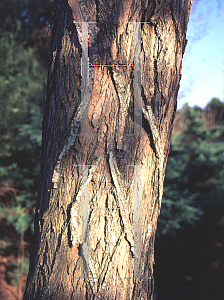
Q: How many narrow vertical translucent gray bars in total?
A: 4